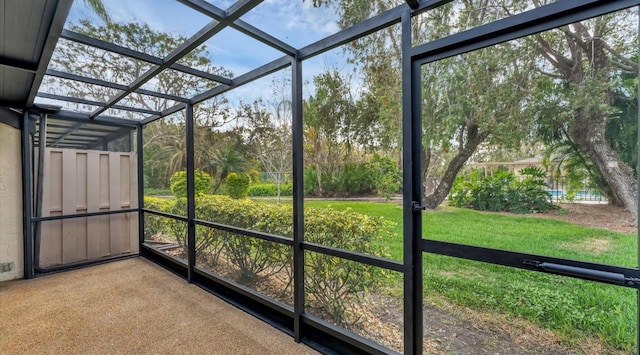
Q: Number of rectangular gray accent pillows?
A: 0